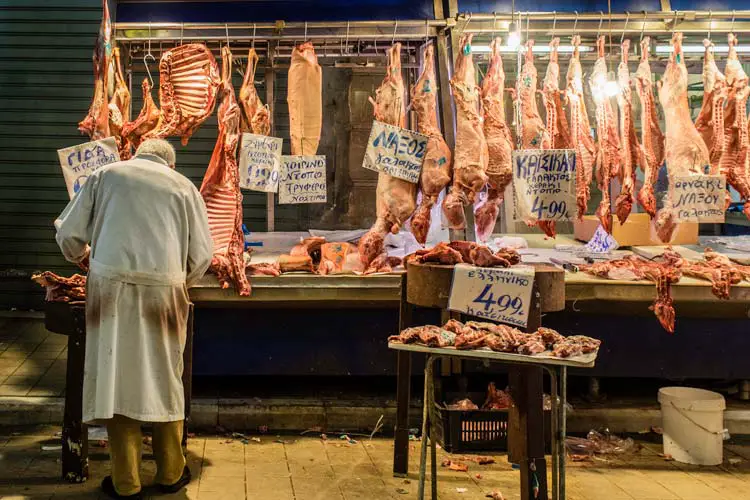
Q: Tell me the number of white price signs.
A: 7